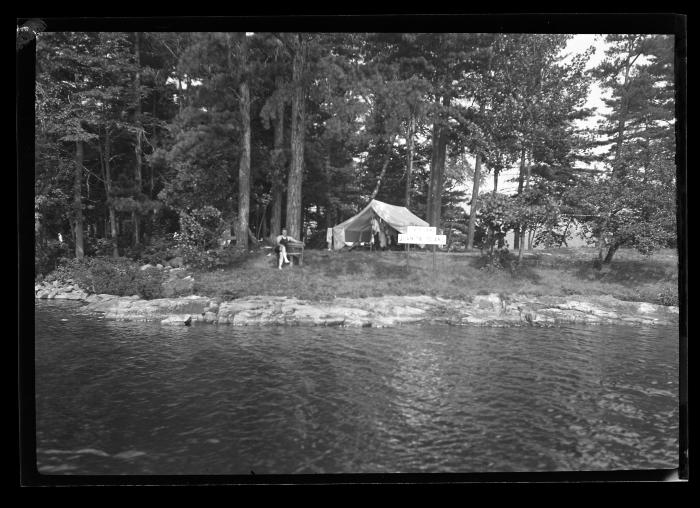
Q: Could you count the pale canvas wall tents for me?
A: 1